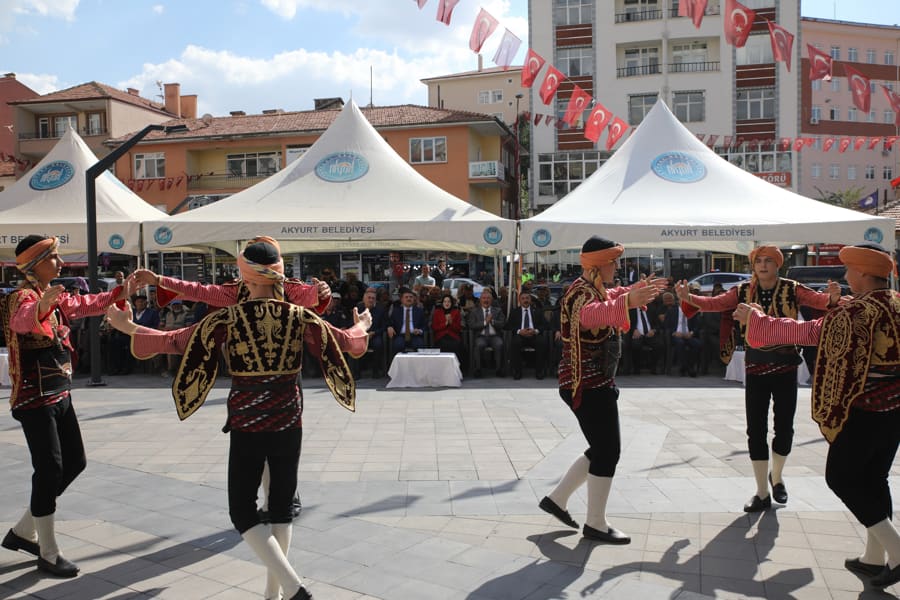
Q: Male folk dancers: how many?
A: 6